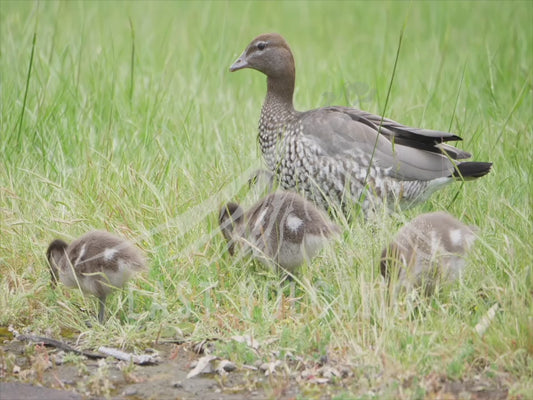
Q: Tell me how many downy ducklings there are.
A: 3